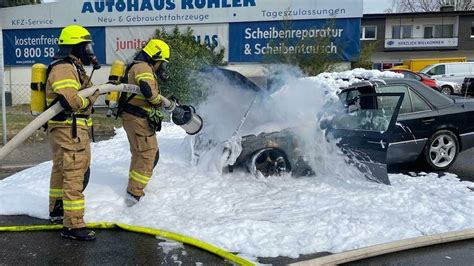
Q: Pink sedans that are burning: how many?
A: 0